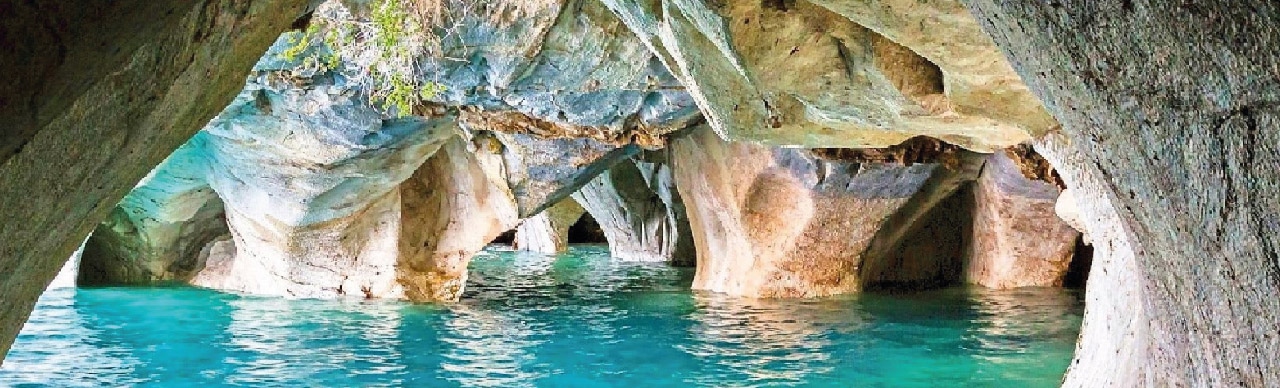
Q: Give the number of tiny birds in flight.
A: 0